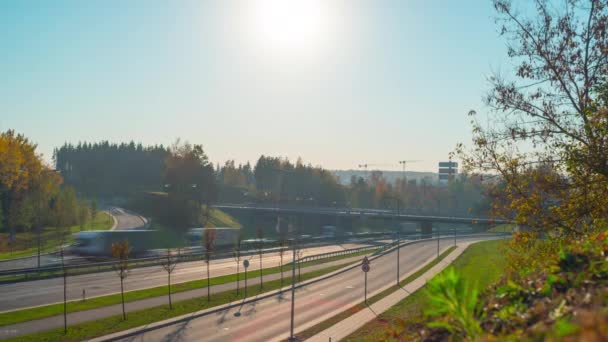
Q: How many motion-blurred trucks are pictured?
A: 2